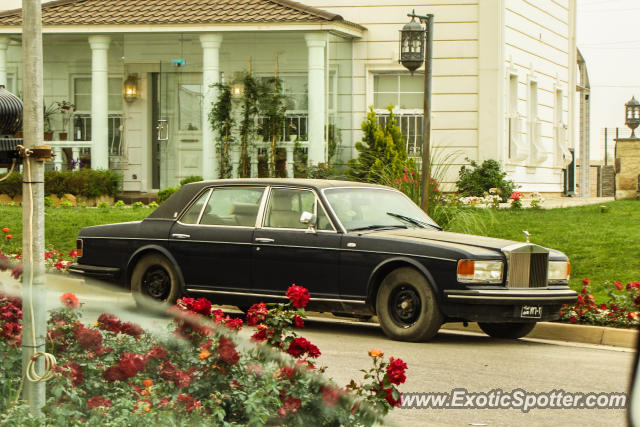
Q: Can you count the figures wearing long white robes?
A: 0